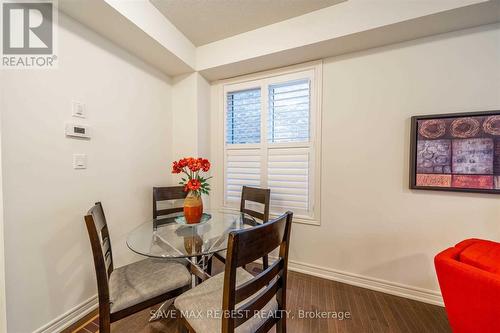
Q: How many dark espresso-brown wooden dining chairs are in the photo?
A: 4